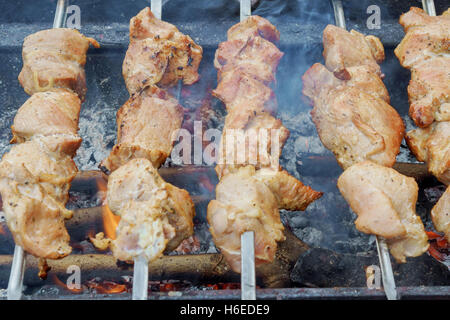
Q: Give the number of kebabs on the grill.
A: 5